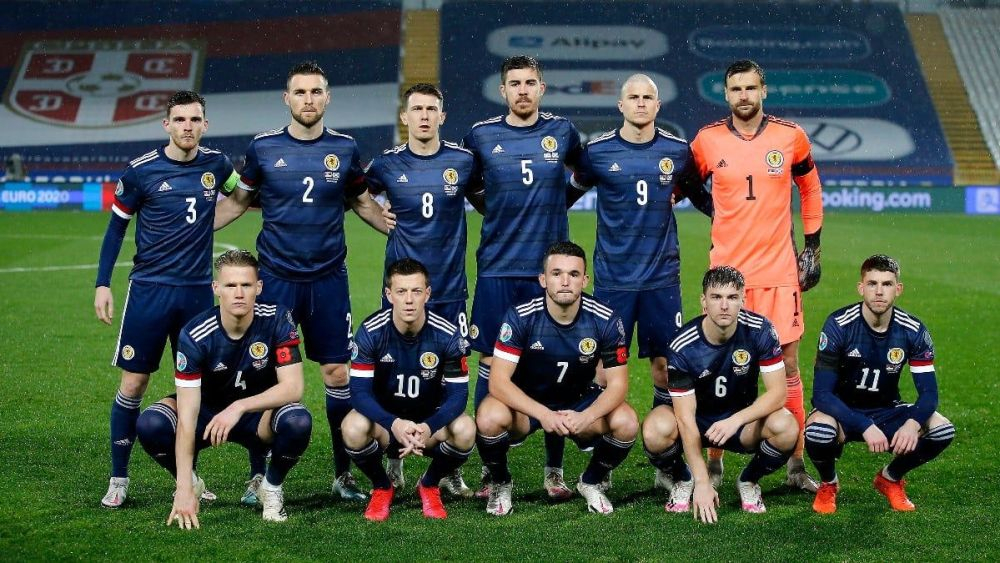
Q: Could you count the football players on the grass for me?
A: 11